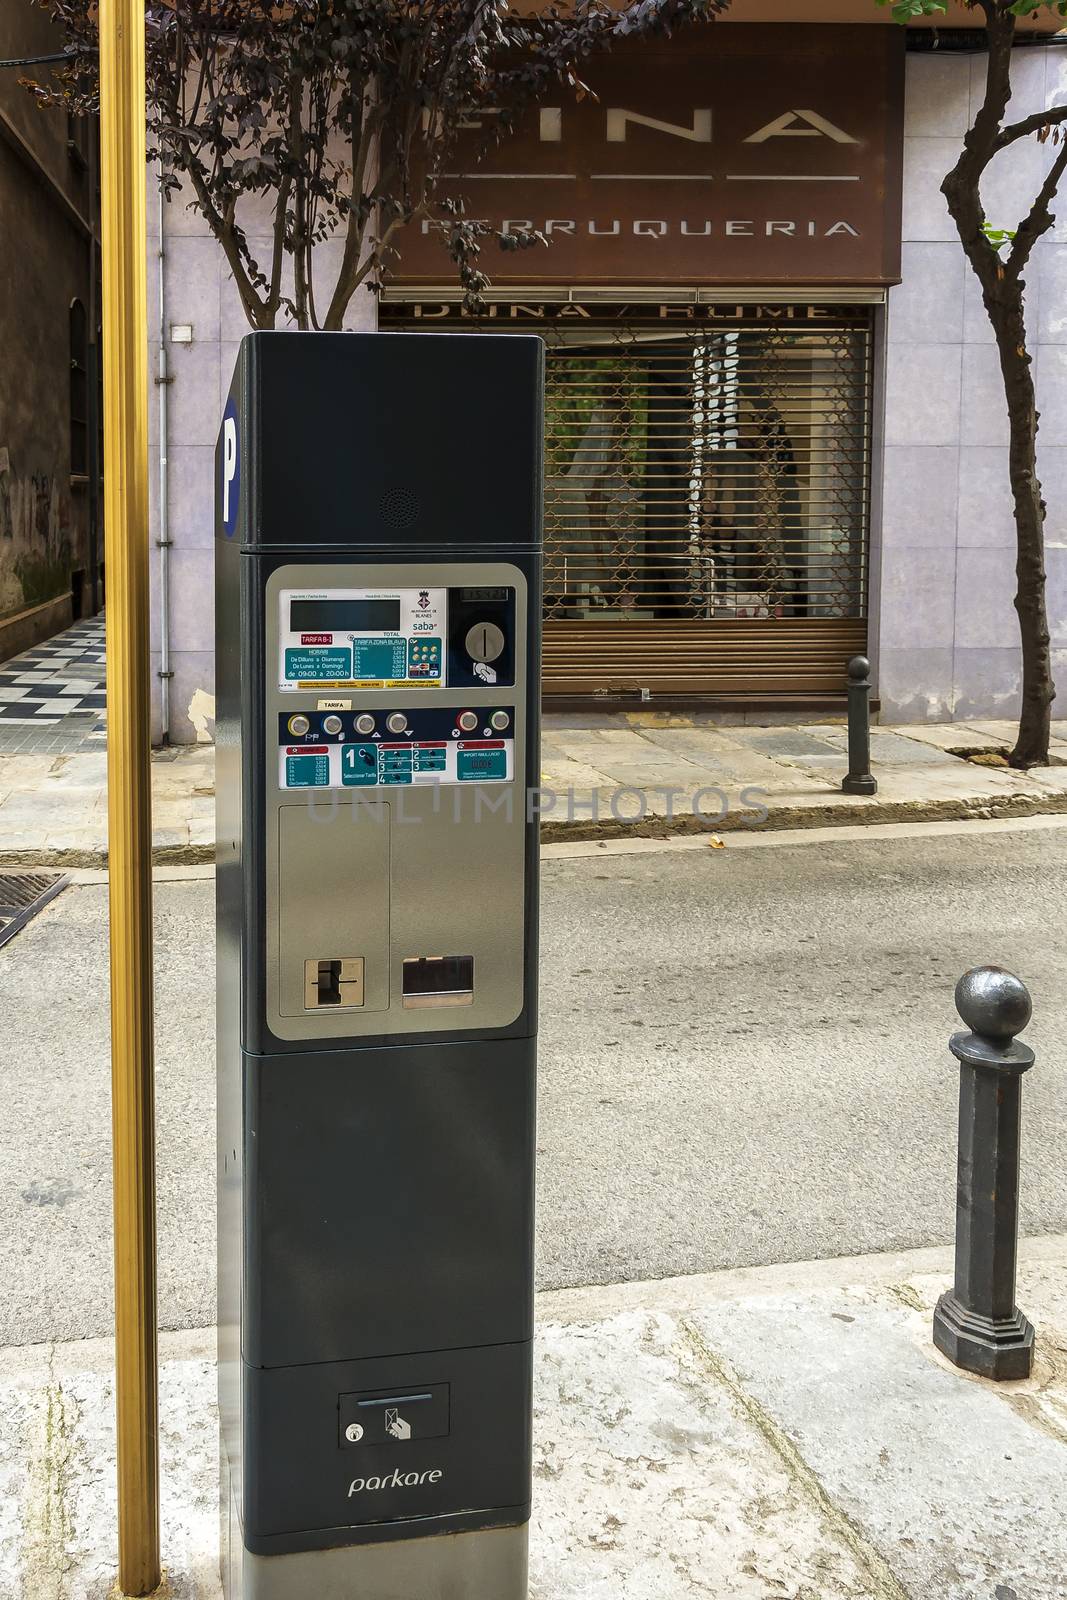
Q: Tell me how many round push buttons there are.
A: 6